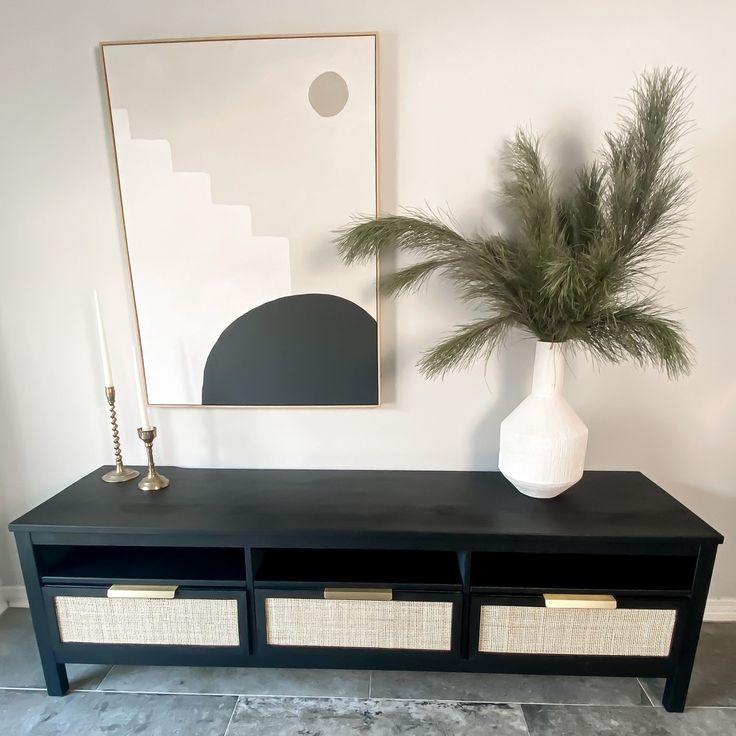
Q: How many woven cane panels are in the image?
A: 3